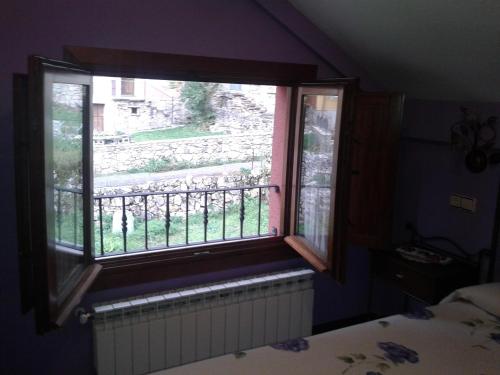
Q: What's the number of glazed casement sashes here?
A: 2